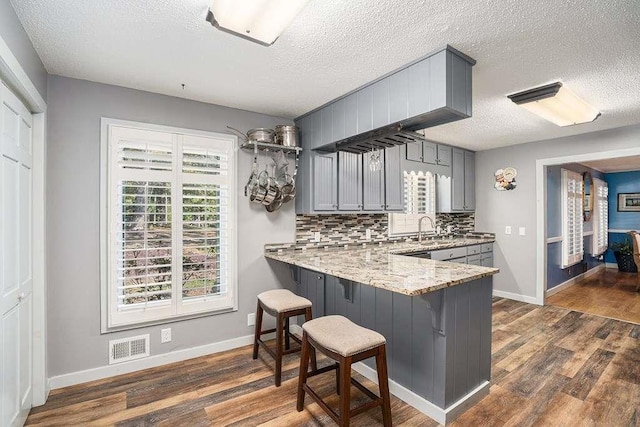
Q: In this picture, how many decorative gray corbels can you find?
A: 3